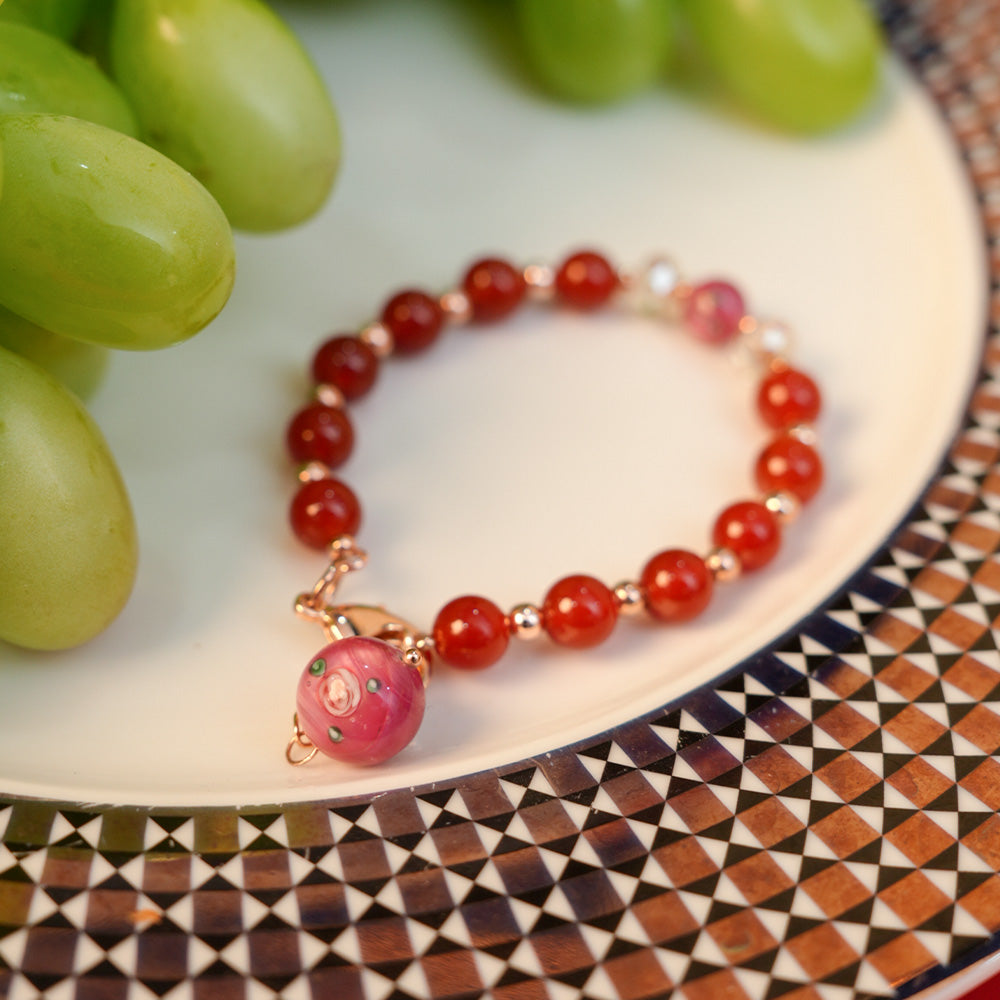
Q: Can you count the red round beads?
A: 12